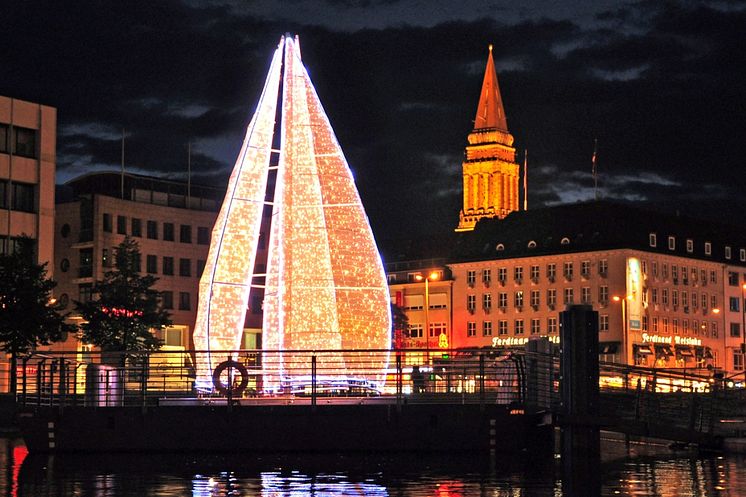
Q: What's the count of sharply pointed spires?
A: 1